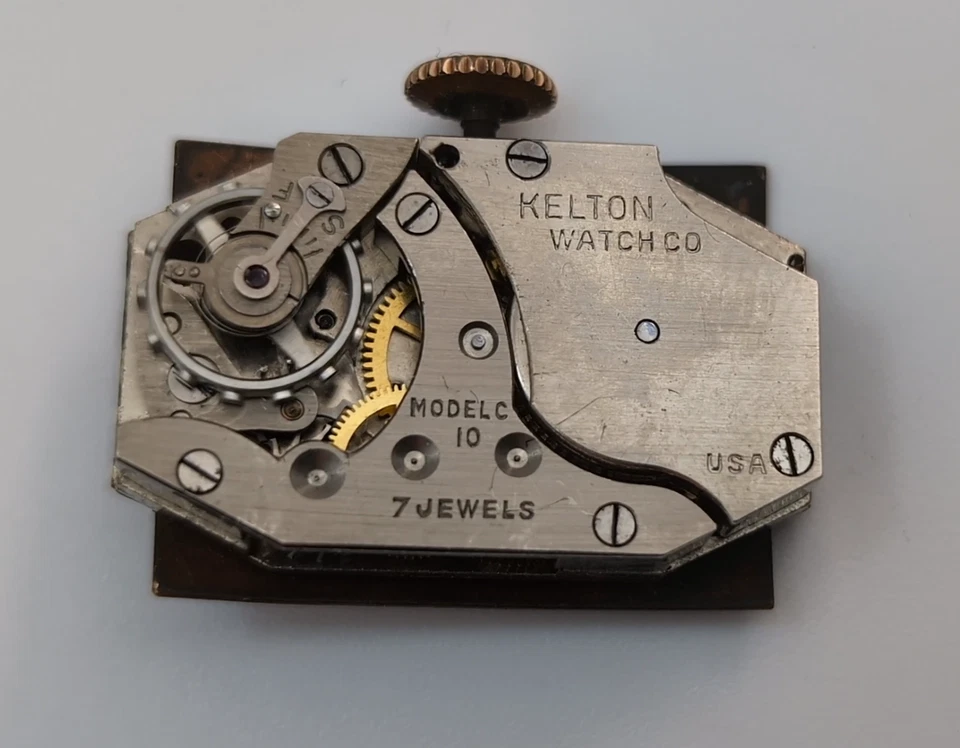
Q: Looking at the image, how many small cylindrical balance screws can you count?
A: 12